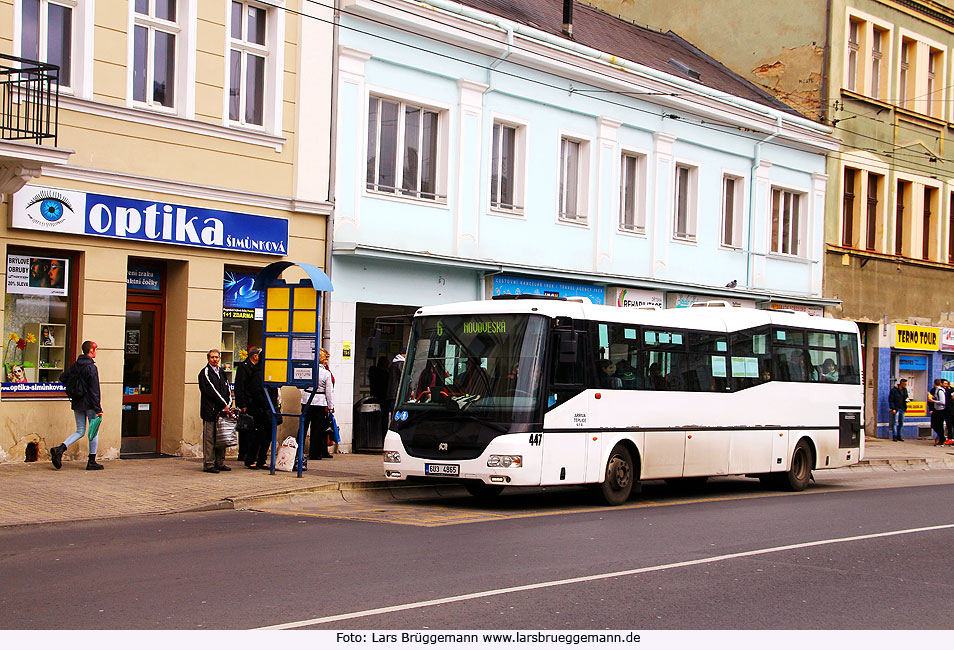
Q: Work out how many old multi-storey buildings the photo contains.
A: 3